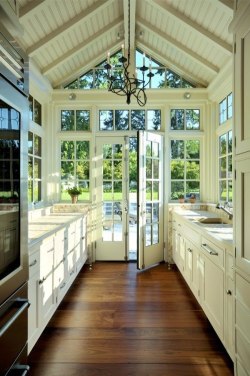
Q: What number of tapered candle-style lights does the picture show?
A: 6